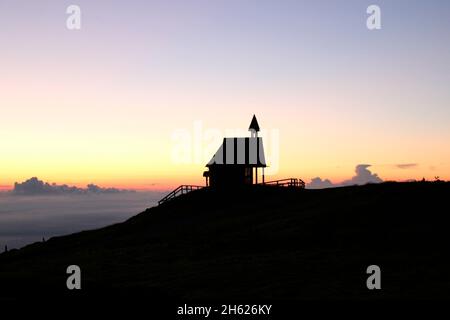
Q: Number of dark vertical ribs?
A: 4